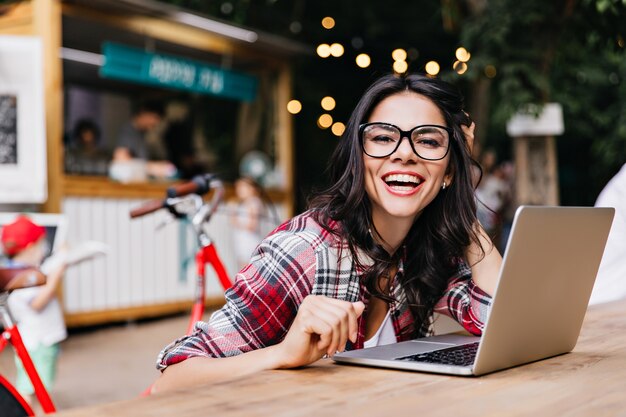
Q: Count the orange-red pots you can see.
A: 0